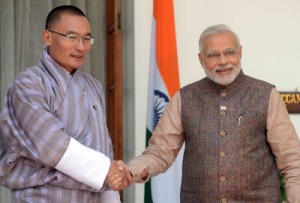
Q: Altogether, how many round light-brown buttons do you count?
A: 6